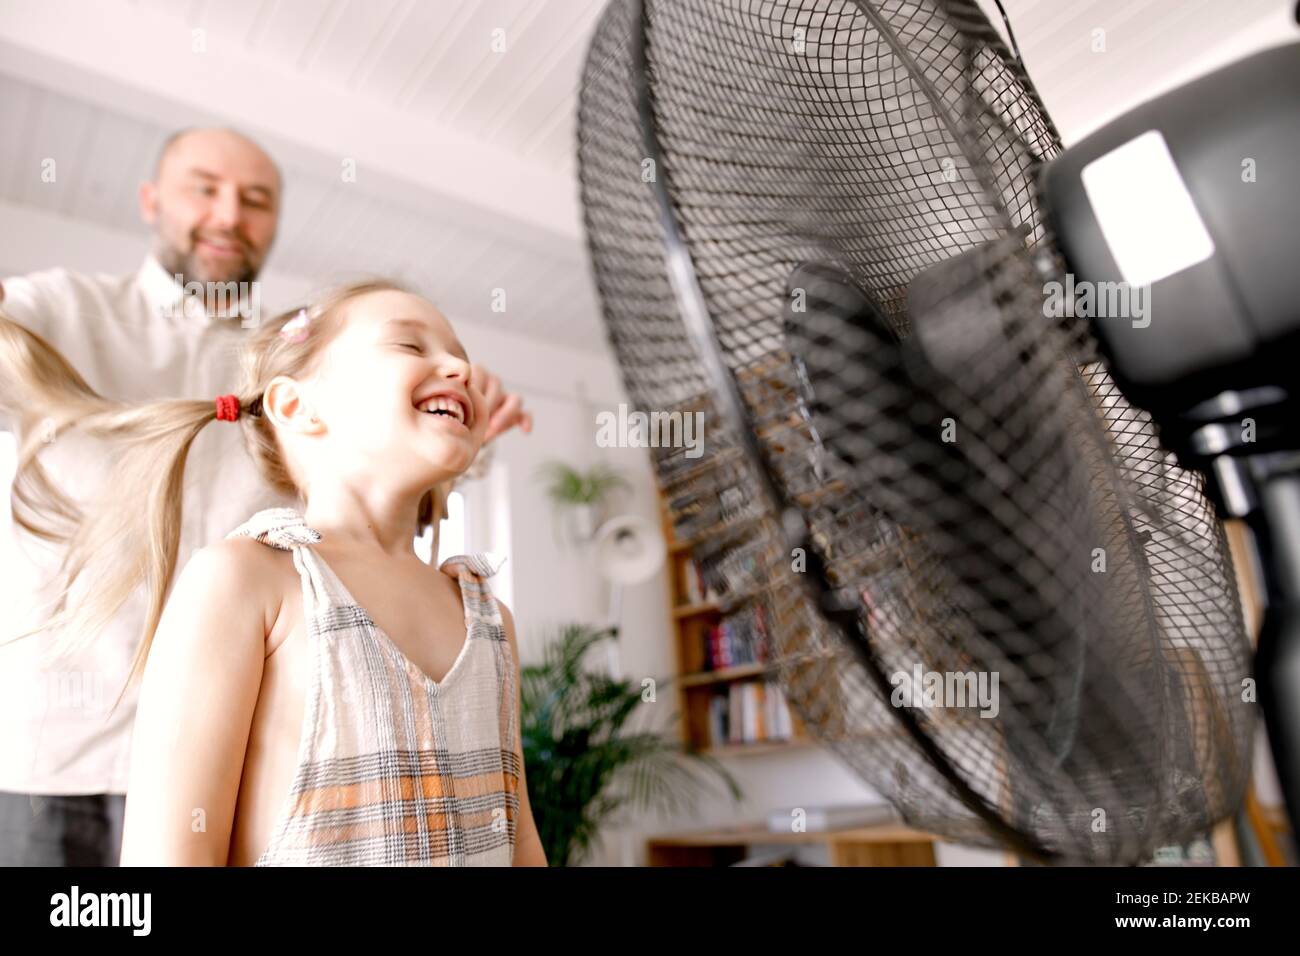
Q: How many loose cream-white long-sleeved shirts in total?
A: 1